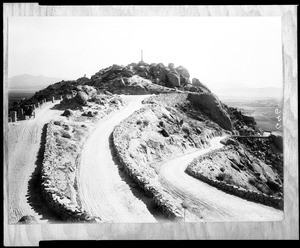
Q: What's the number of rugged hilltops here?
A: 1